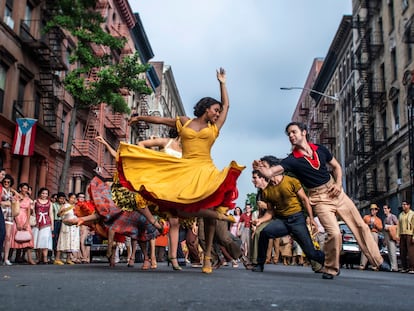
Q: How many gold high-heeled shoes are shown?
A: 2